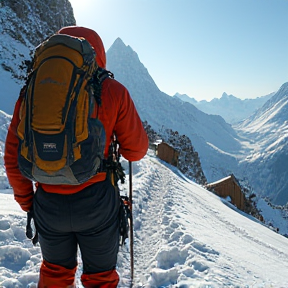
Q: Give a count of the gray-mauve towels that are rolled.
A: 0